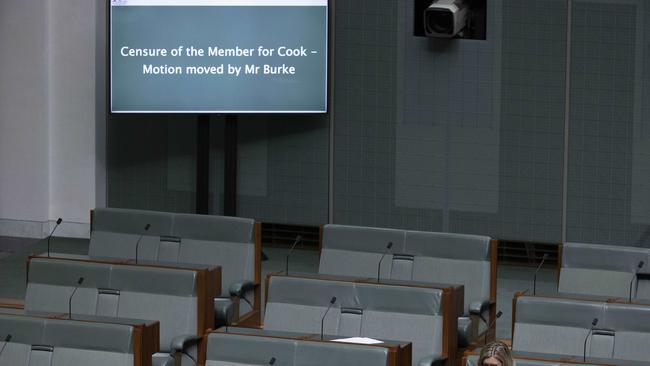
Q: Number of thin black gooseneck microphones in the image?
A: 12